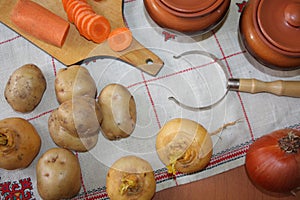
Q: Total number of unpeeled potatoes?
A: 5